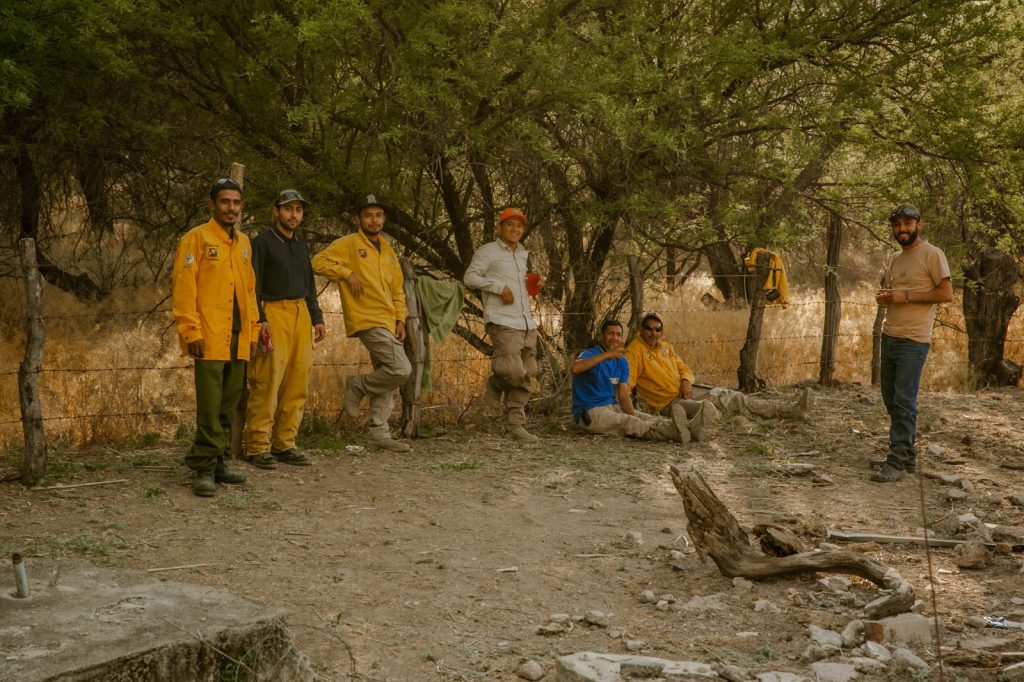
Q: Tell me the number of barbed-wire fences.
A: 1